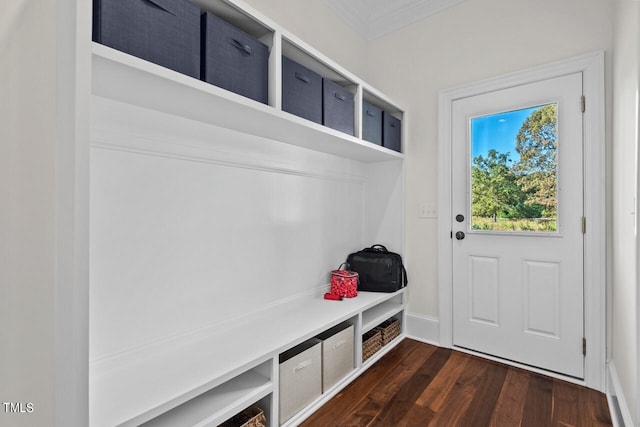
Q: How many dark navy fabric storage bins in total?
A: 6